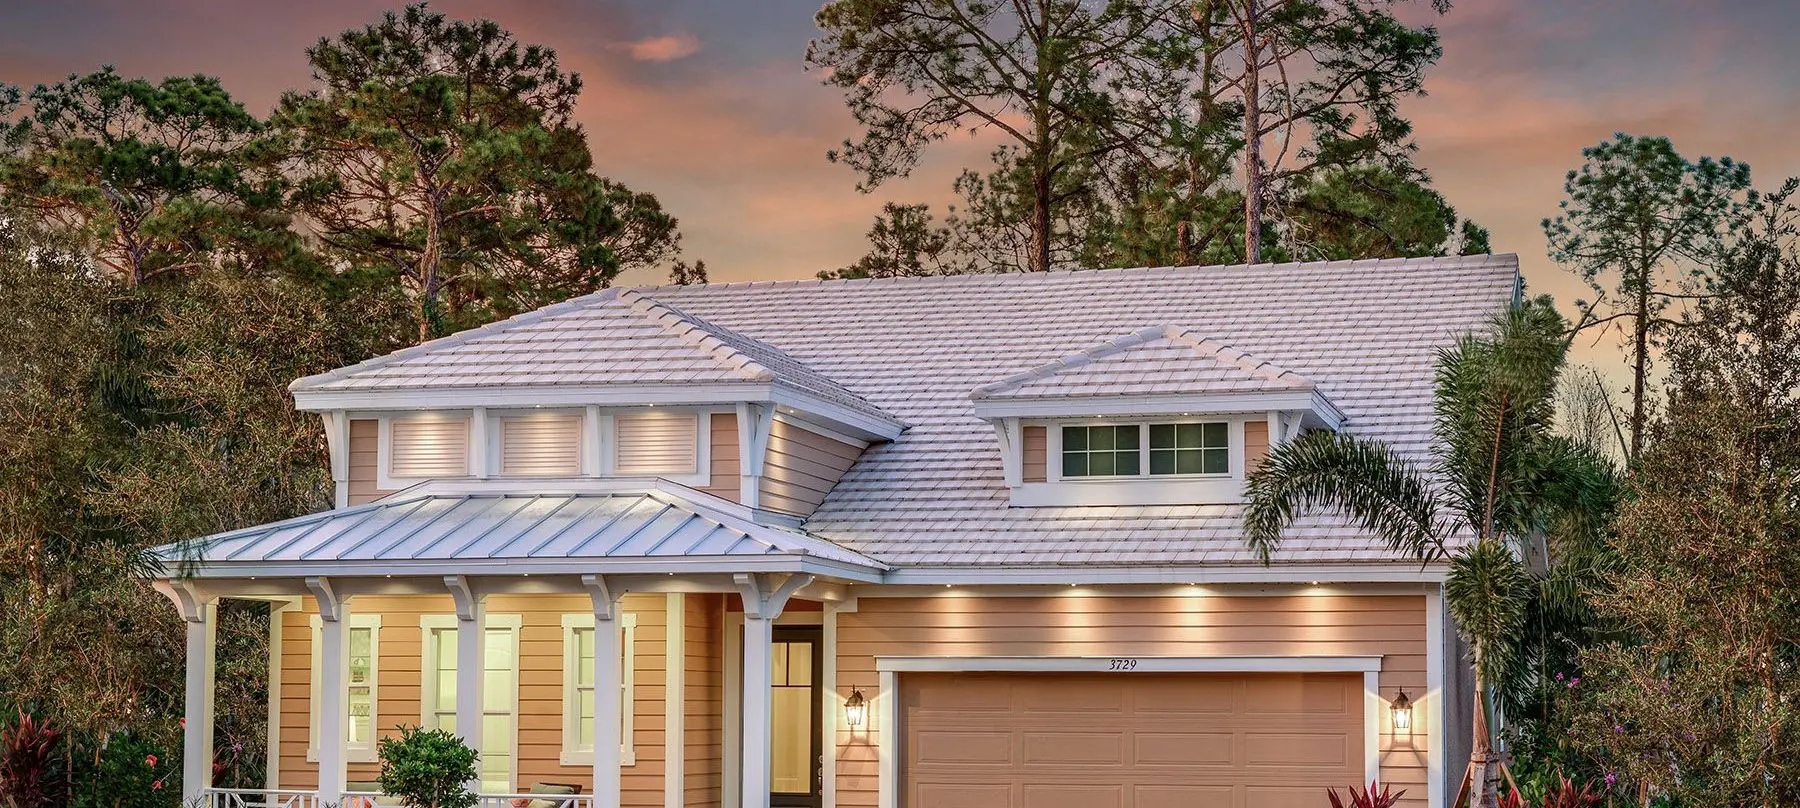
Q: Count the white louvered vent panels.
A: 3